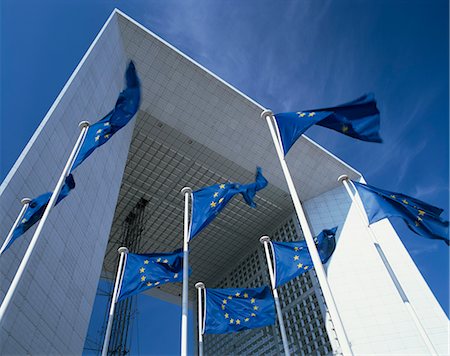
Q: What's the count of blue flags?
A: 8